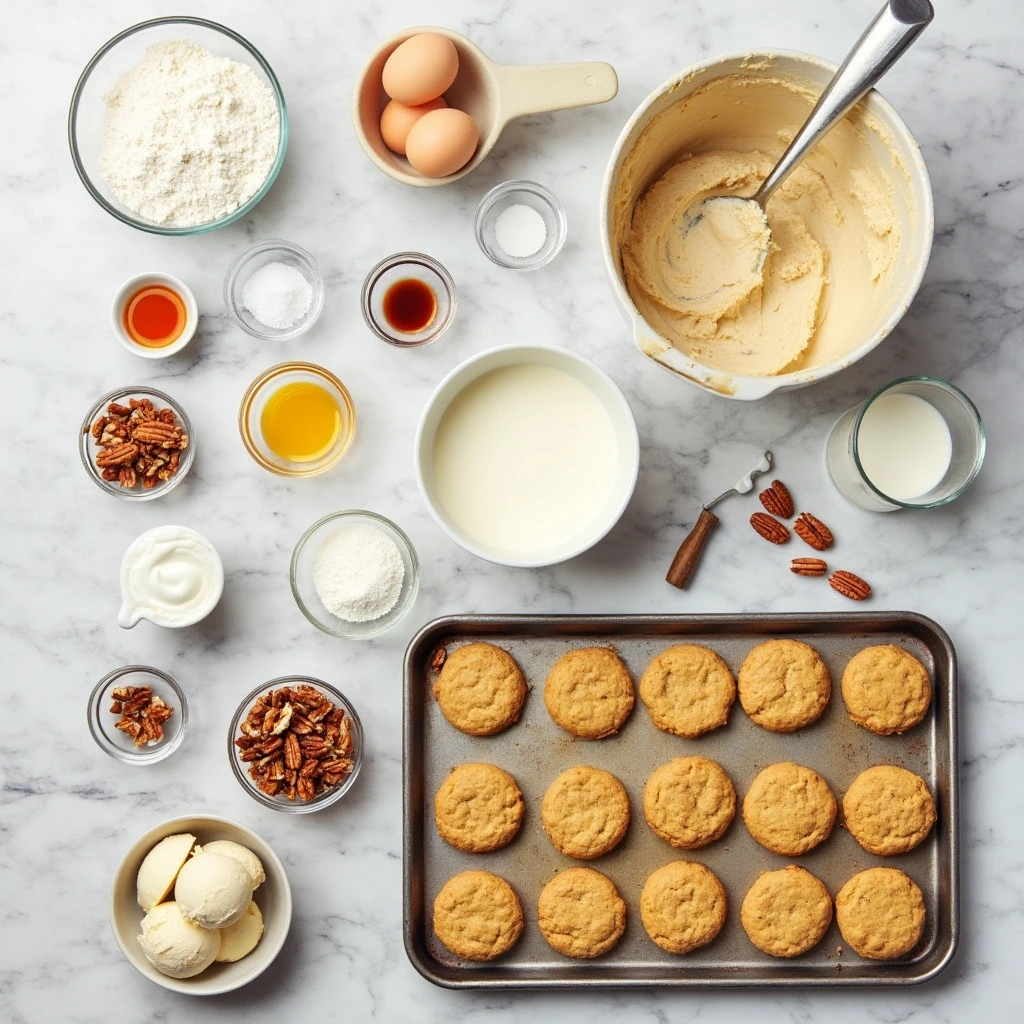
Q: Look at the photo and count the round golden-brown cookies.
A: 15